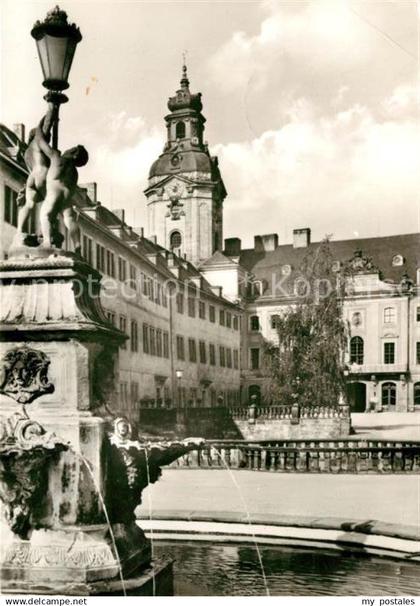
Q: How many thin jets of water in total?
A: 3